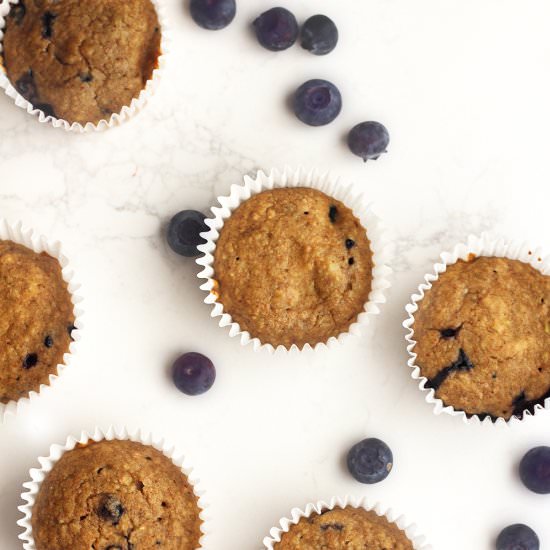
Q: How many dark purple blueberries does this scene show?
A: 10